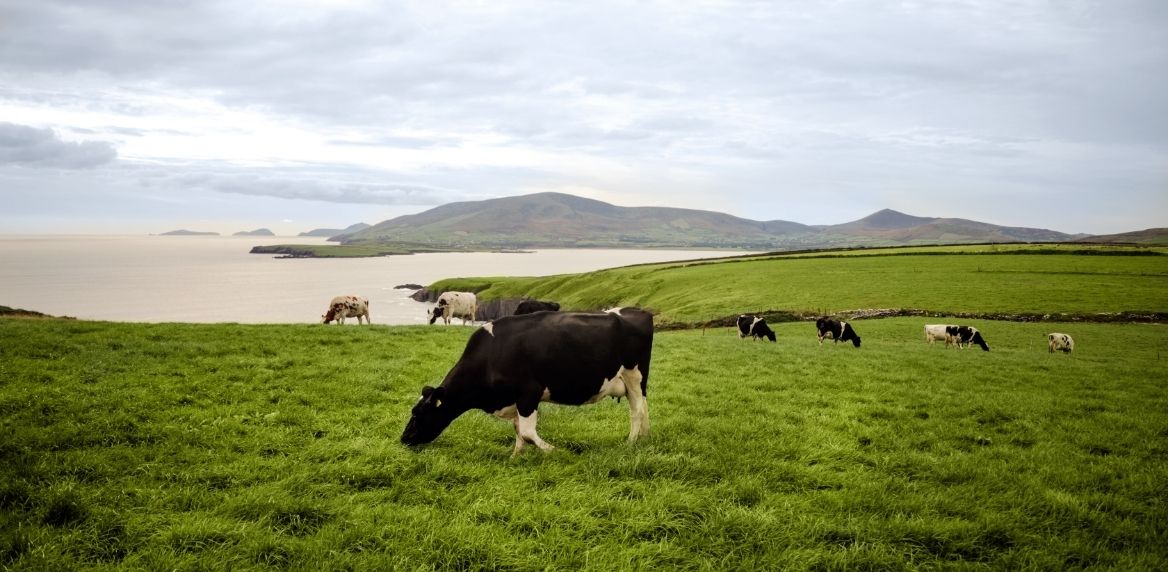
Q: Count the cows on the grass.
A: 9